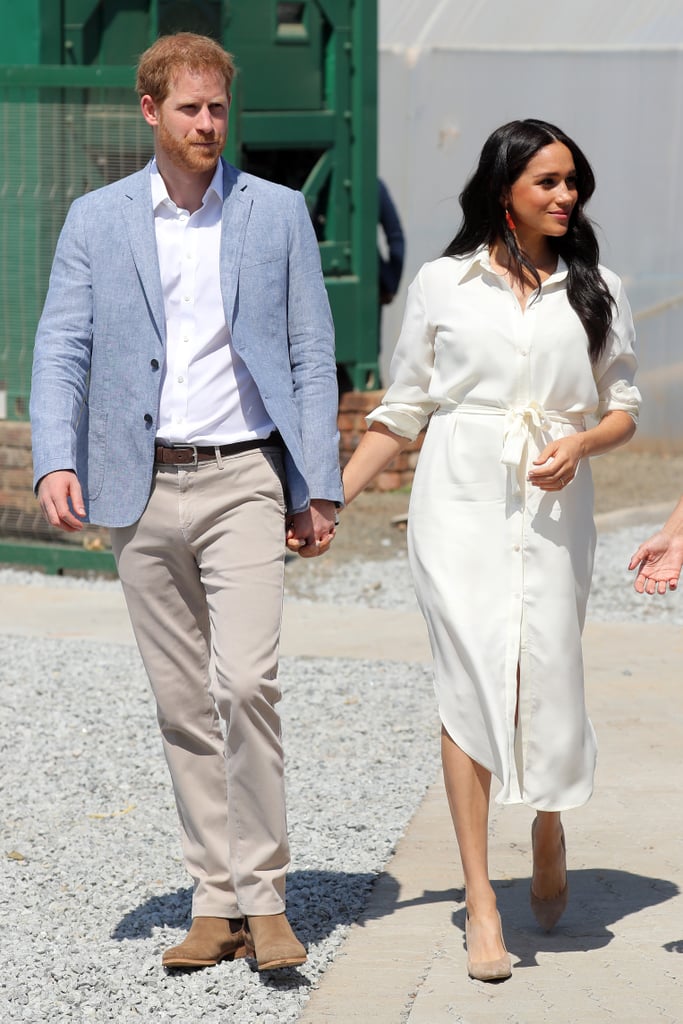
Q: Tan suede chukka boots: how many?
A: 2